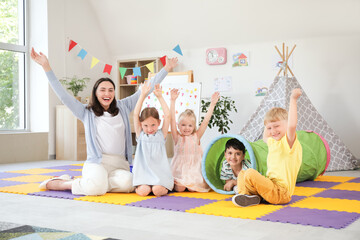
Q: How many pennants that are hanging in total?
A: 9